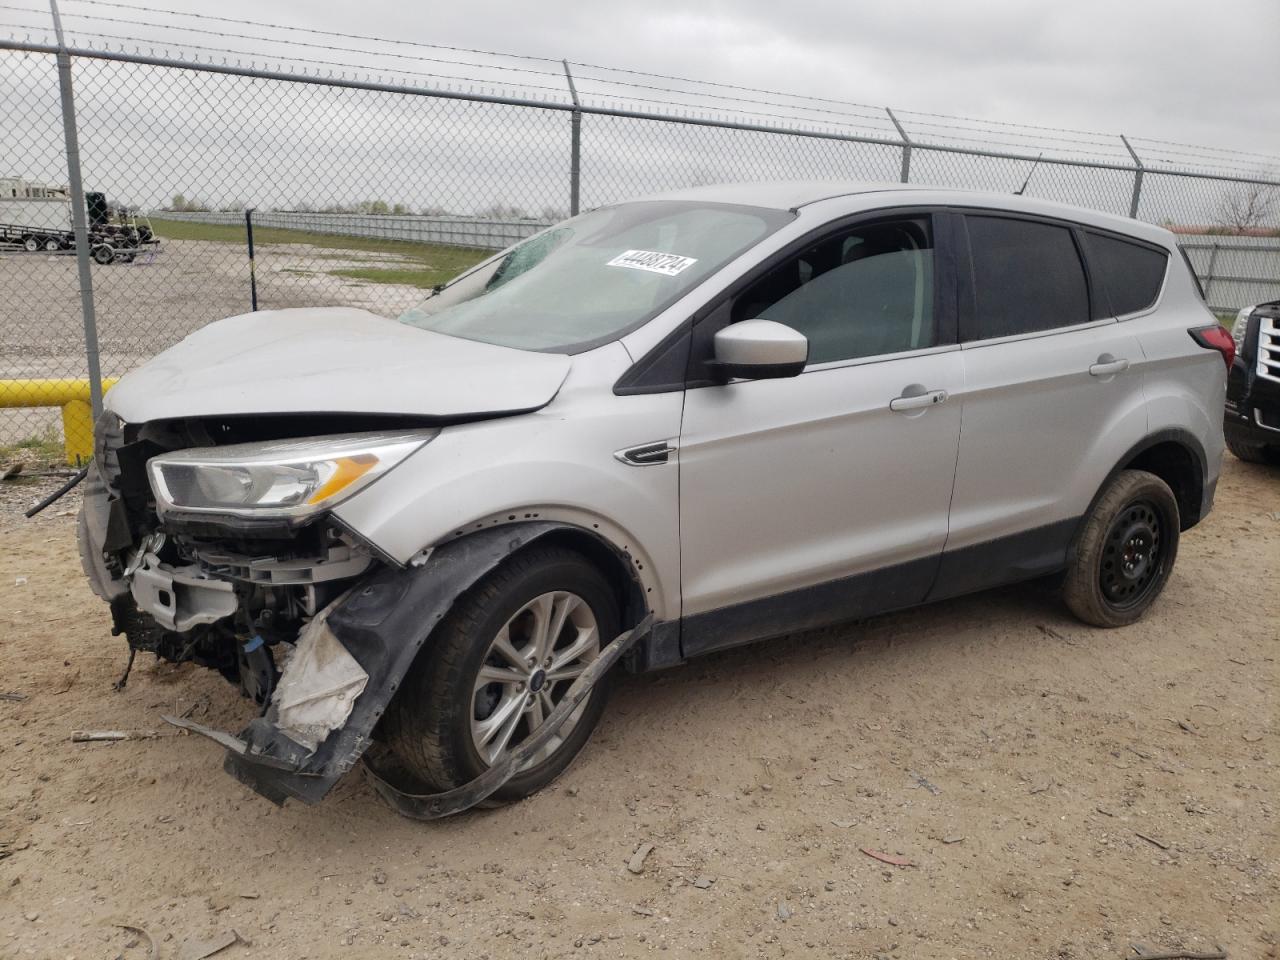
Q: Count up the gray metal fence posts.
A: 4